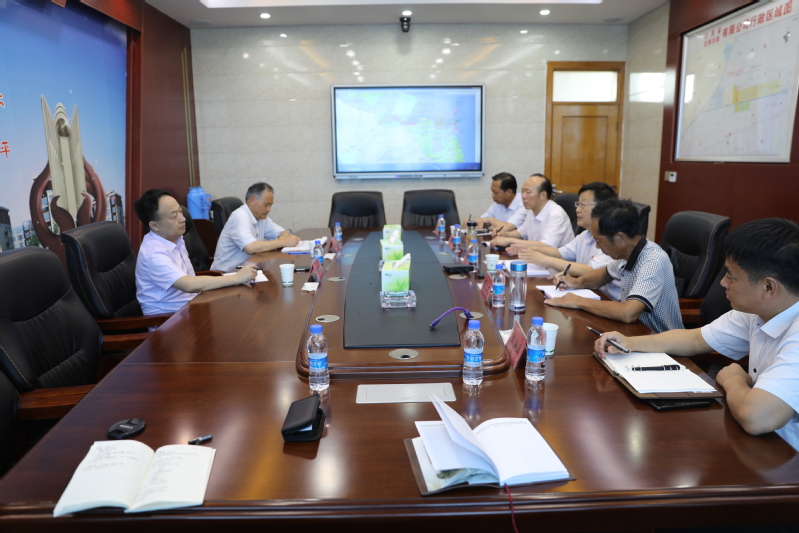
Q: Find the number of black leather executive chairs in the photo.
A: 11